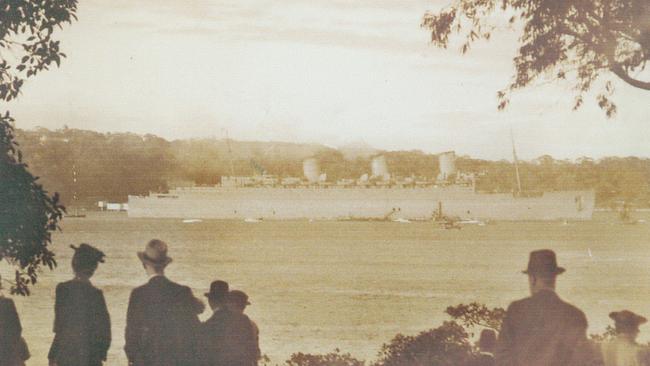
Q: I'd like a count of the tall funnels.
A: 3